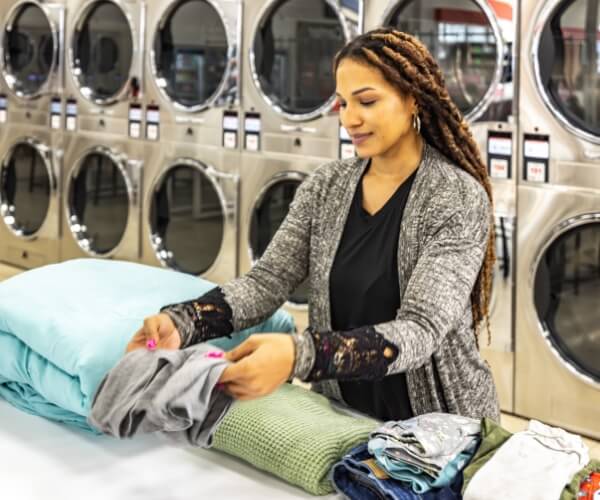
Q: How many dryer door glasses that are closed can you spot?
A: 11